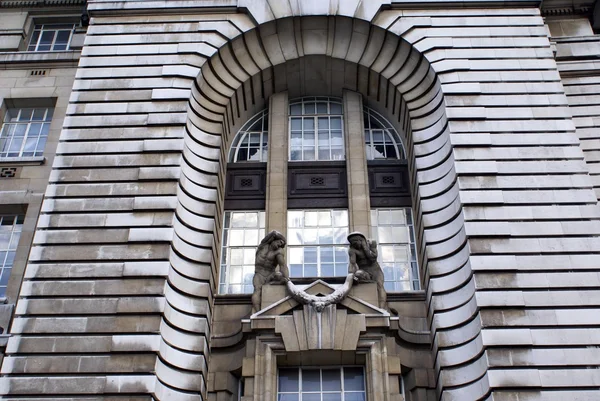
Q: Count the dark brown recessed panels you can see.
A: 3